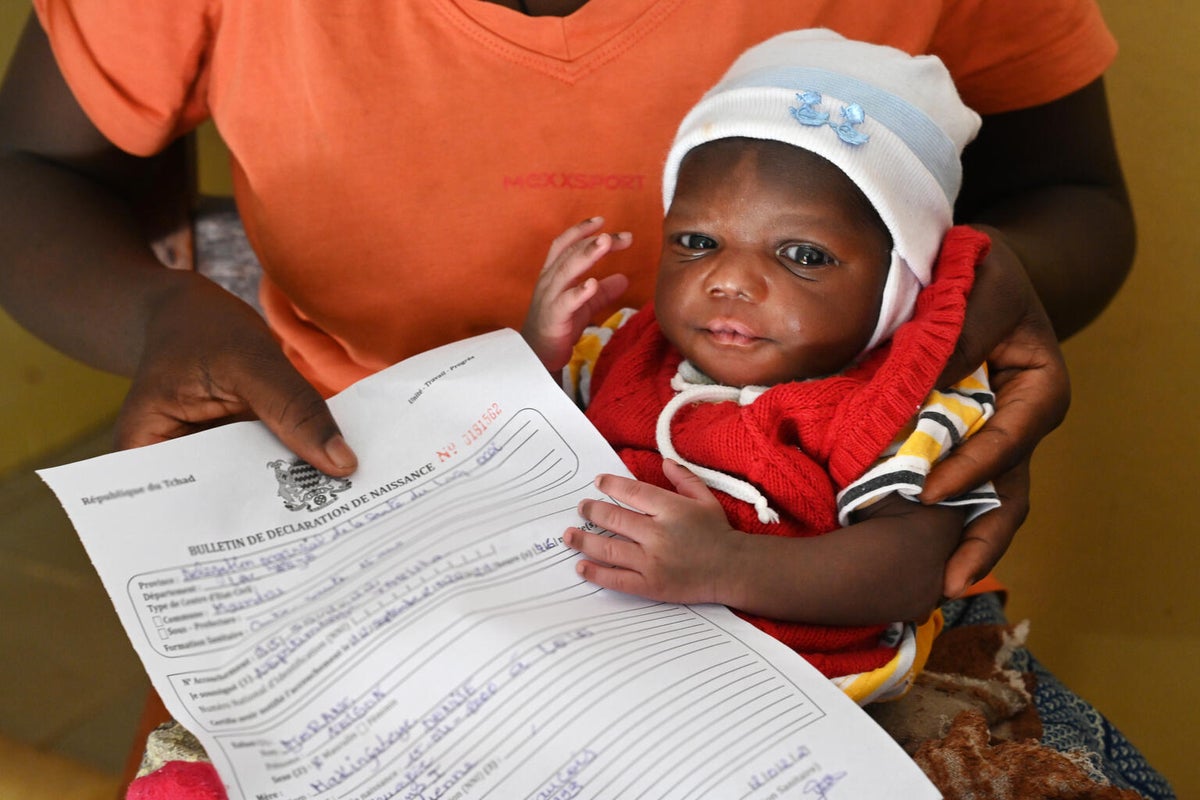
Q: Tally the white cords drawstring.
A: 1